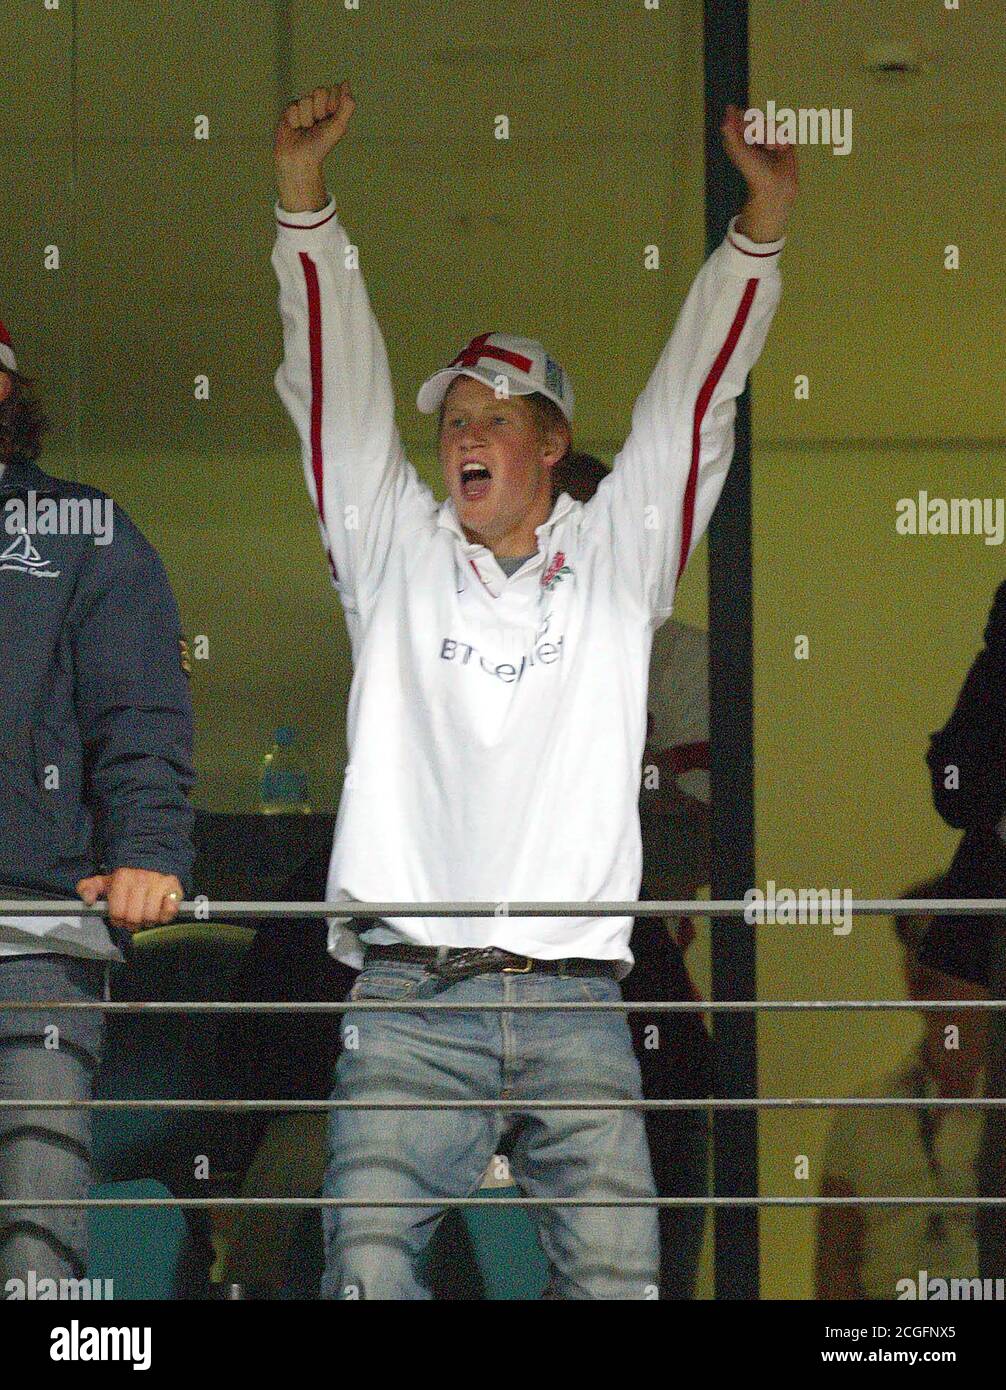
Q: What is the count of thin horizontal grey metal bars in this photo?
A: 4